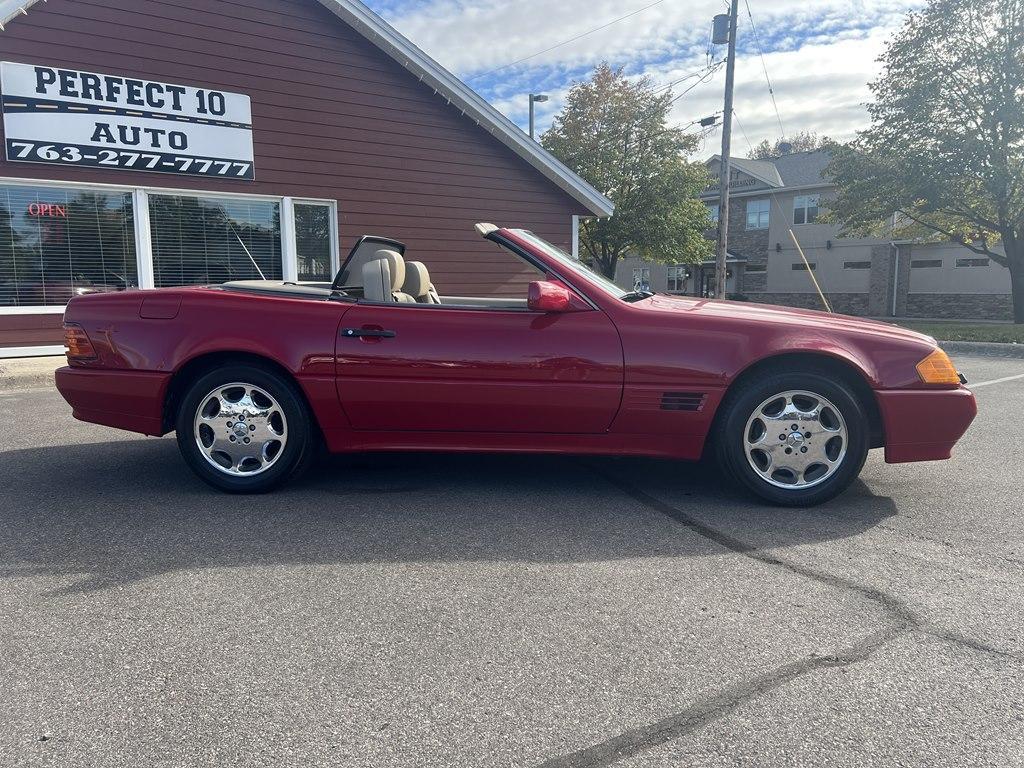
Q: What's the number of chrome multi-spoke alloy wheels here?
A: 2